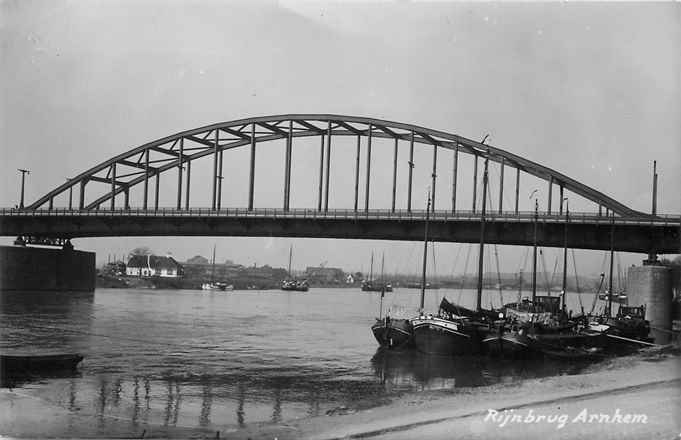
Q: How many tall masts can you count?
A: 5